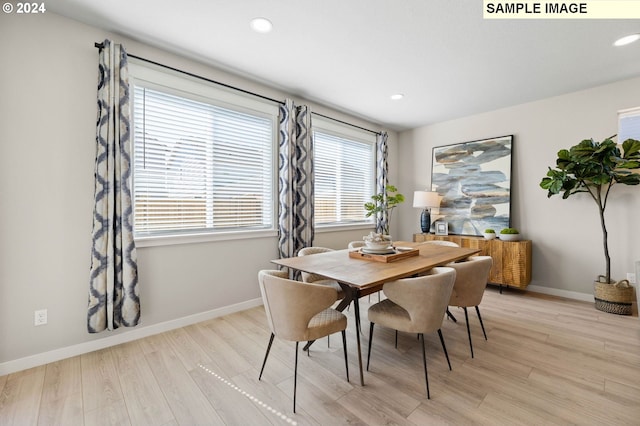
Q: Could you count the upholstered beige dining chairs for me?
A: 6